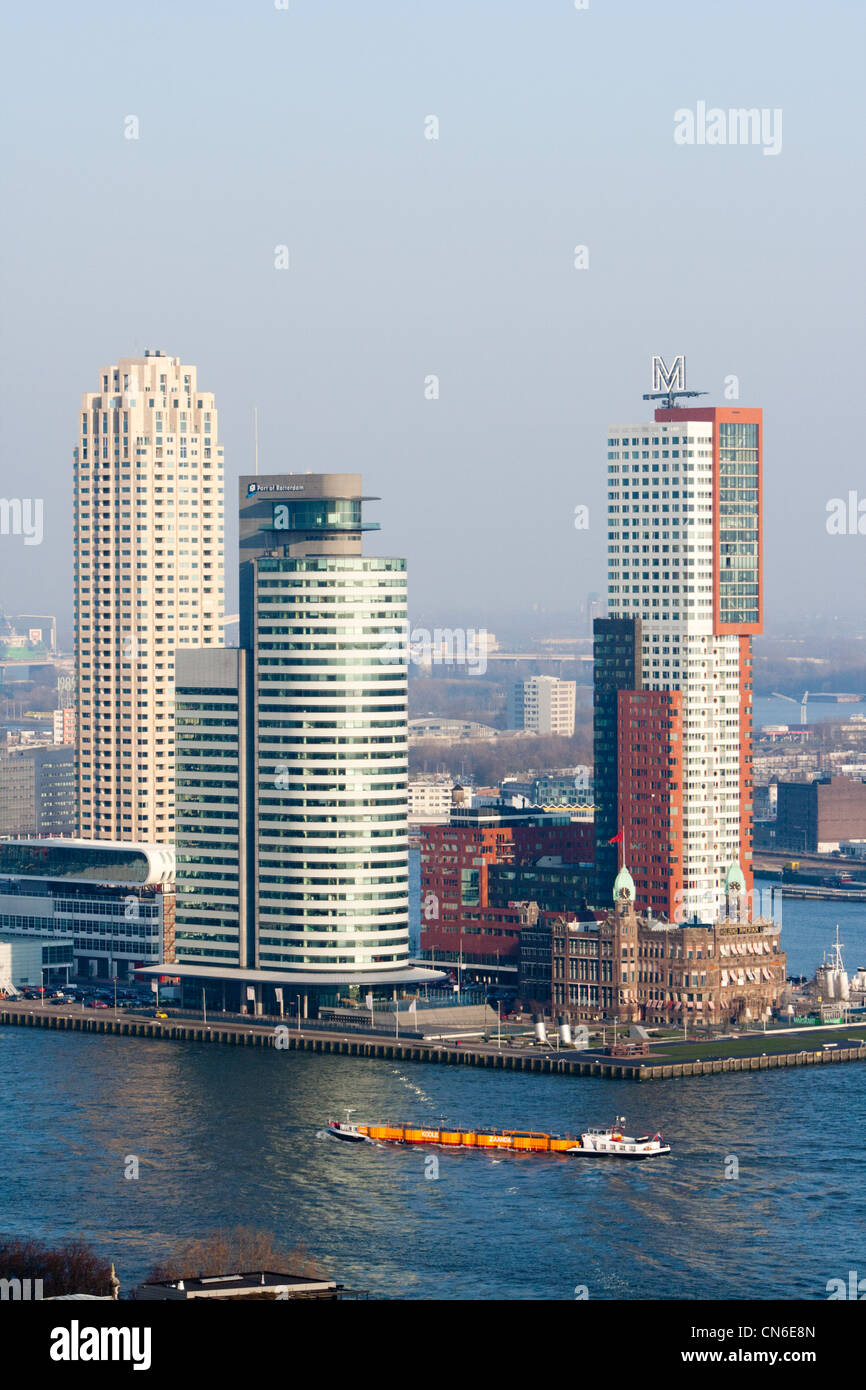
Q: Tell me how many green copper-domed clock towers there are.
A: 2